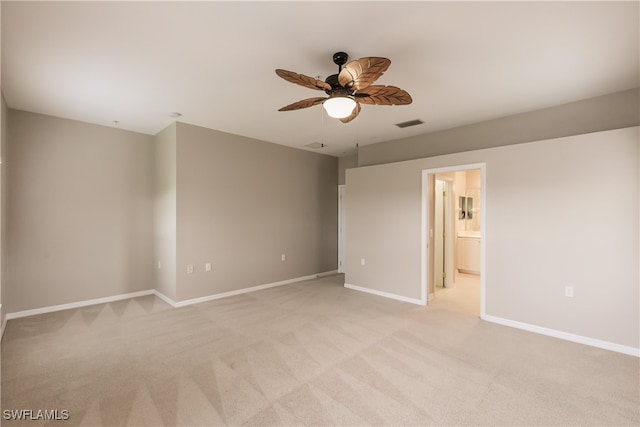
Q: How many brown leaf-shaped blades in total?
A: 5